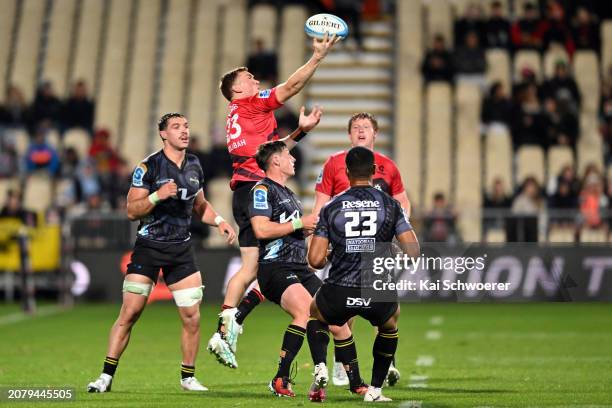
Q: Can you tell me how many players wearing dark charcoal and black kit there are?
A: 3